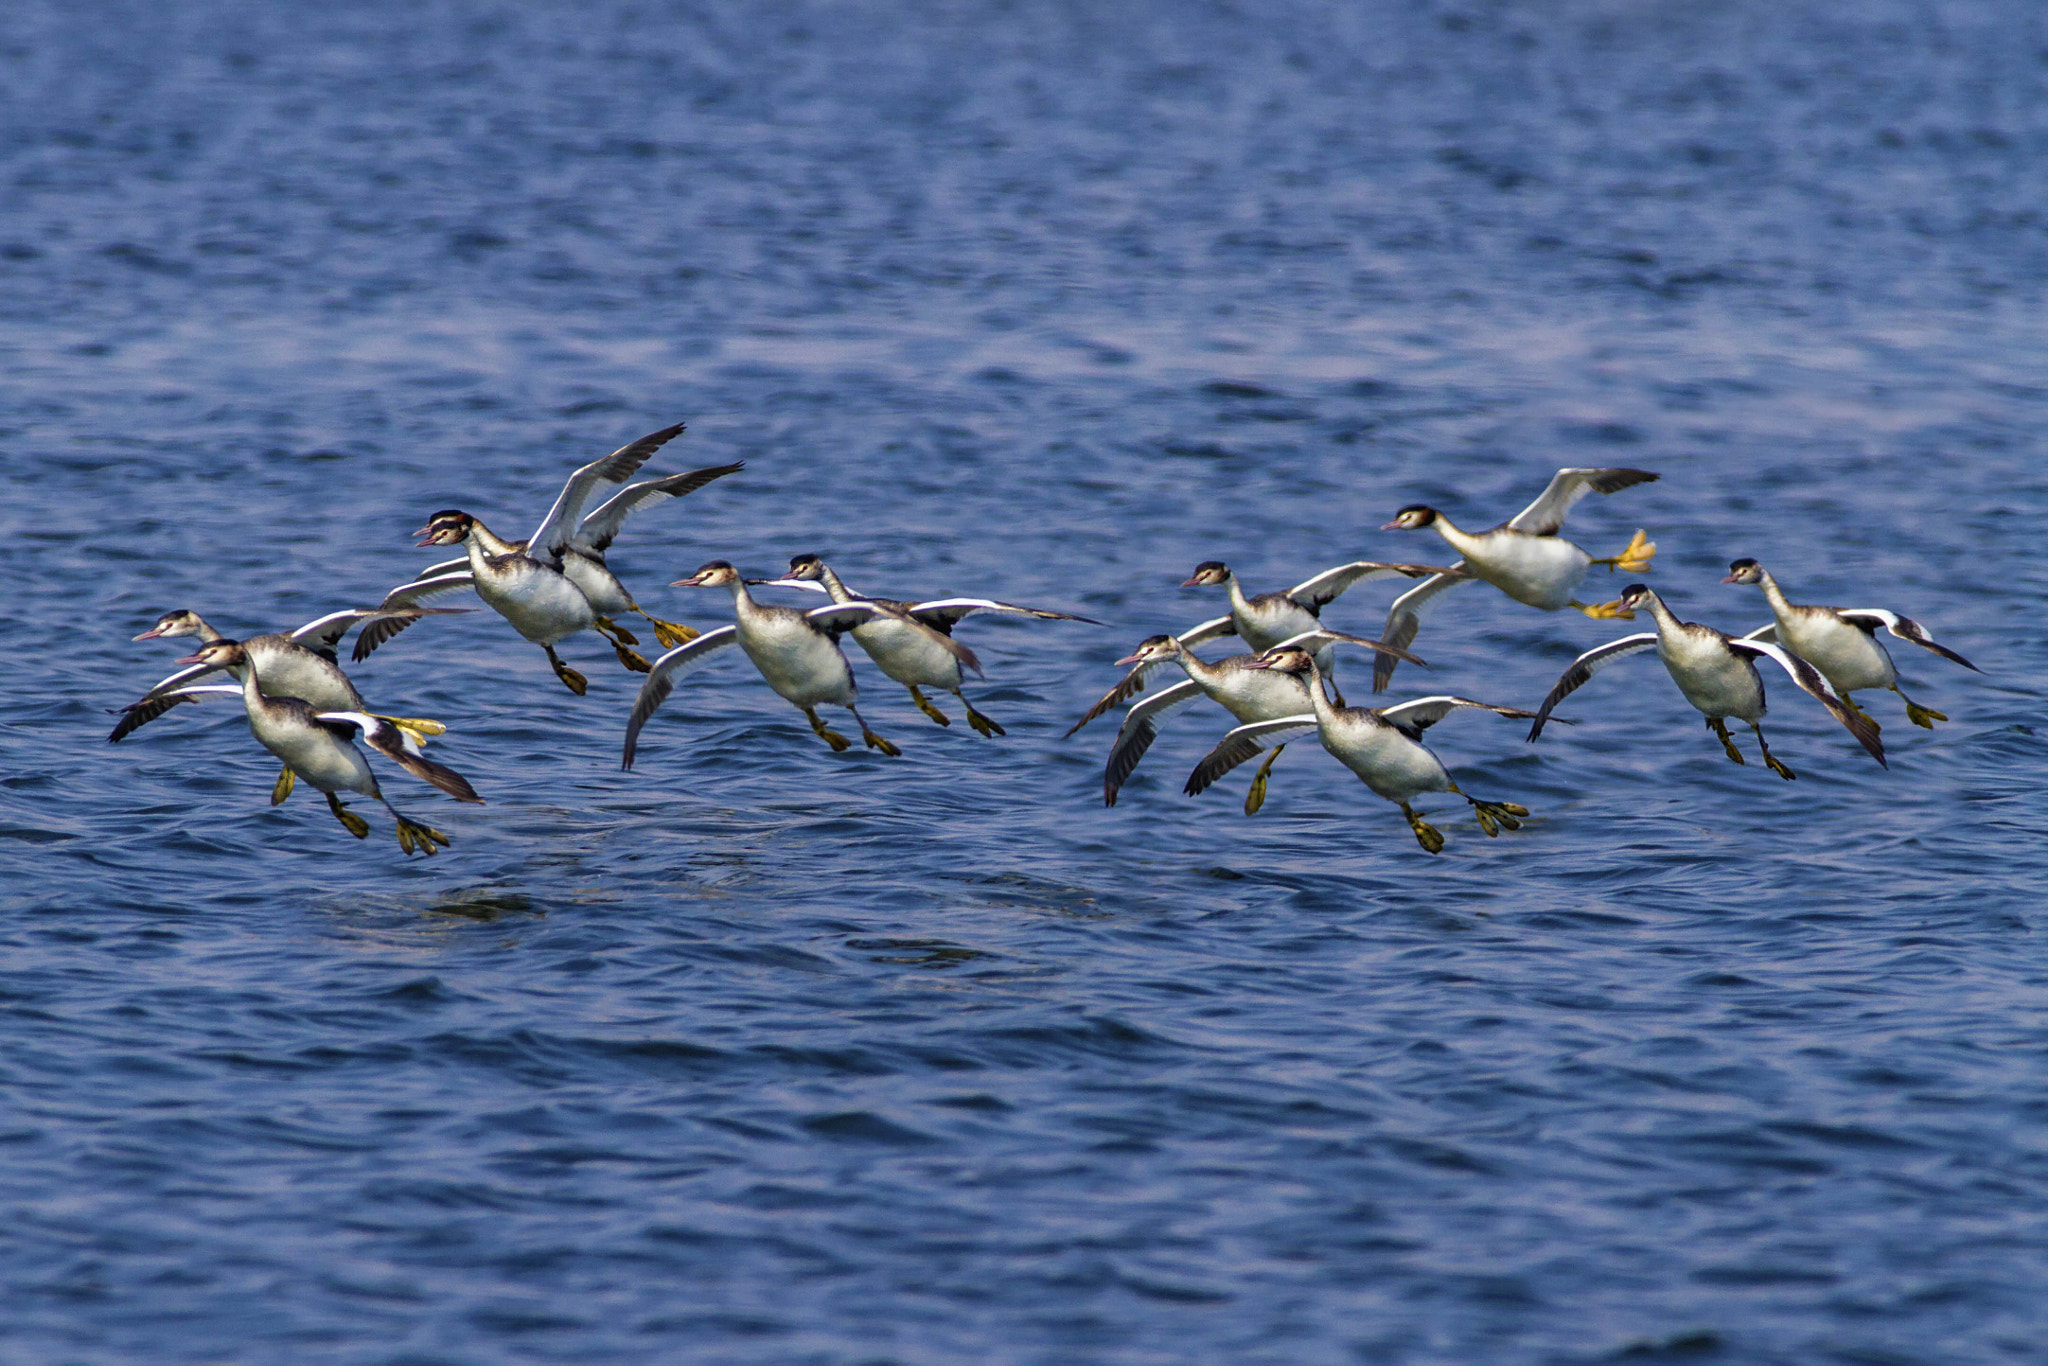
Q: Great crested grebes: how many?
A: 12